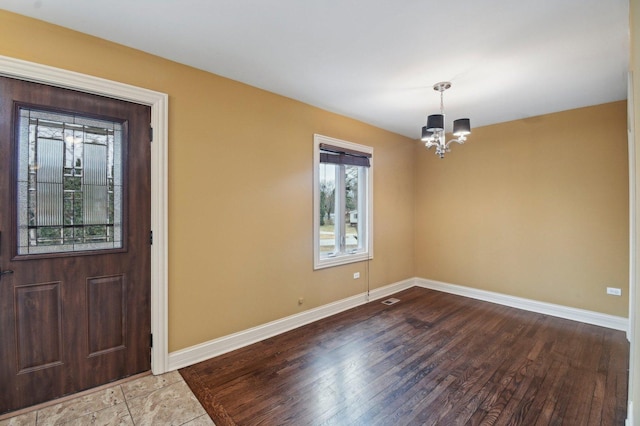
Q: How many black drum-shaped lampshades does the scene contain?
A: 3